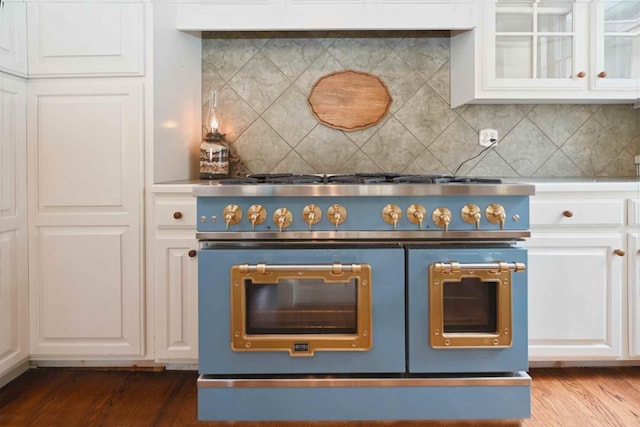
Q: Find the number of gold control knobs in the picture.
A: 10